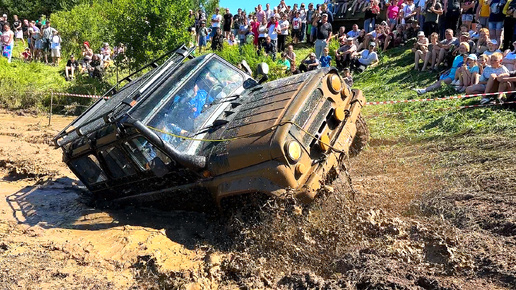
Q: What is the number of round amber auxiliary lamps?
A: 2